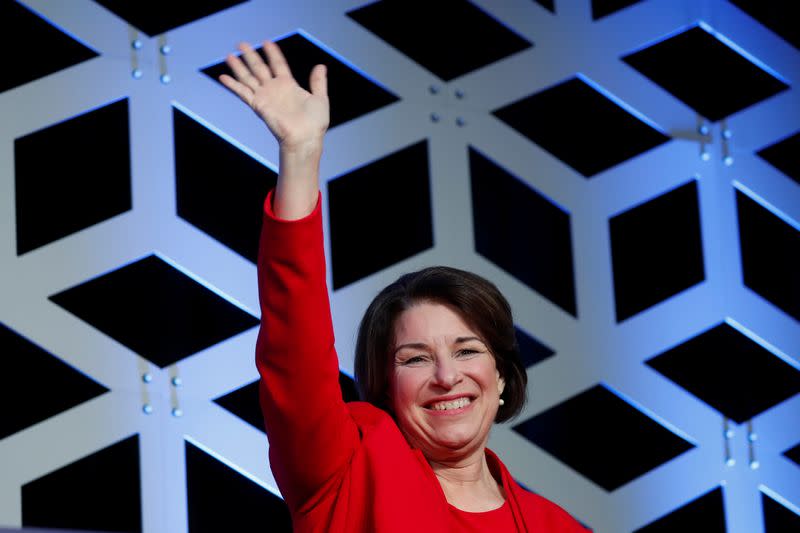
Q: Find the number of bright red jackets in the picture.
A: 1